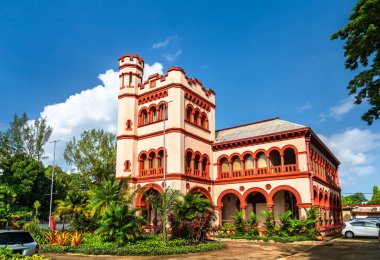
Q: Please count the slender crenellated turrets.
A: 1